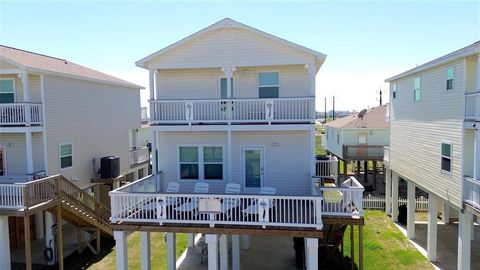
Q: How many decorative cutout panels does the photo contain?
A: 4